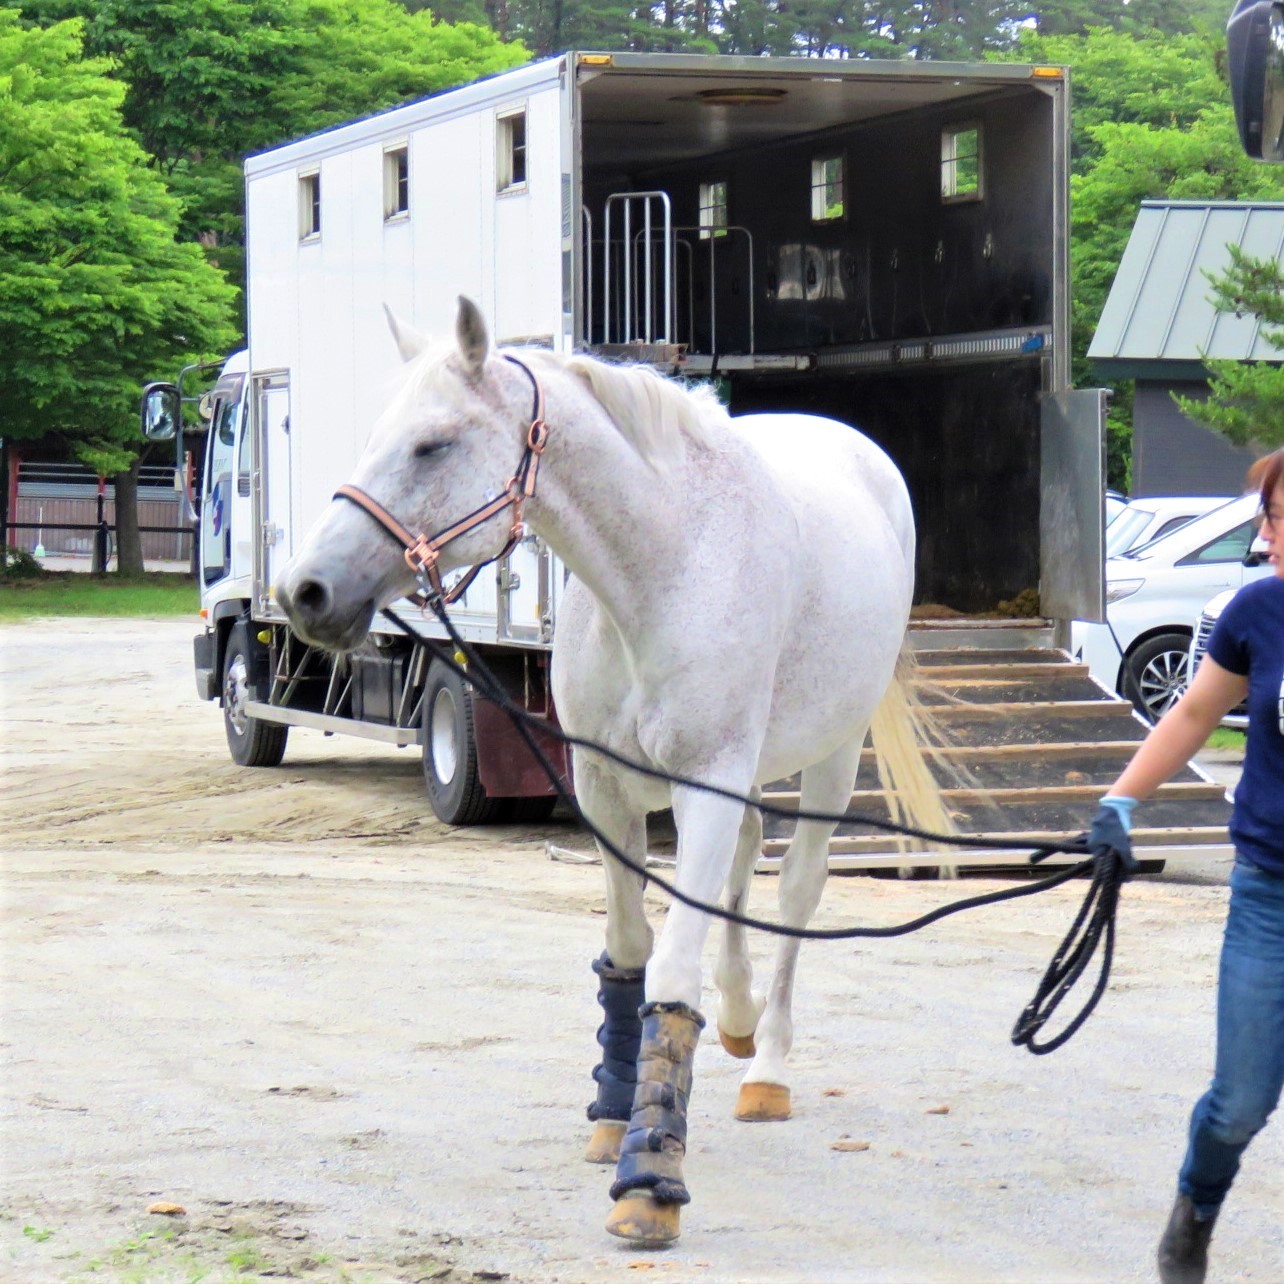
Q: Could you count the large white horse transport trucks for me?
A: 1